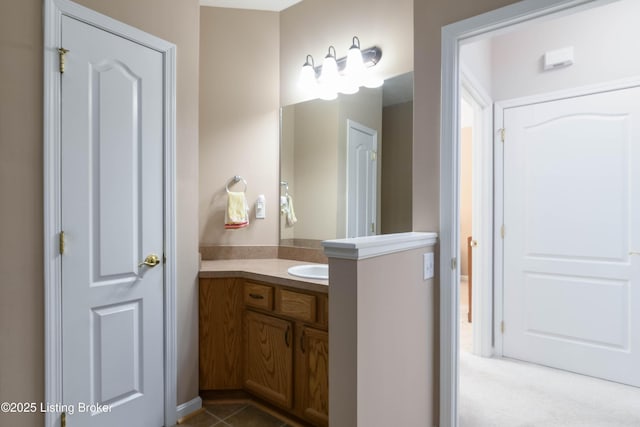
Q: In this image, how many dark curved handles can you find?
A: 3